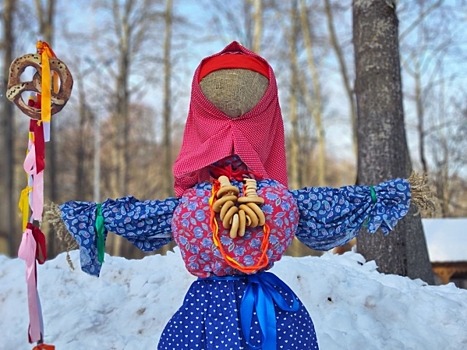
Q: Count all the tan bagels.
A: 9